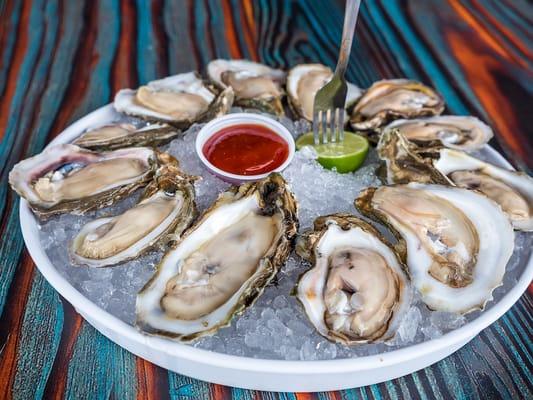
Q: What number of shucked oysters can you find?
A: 12